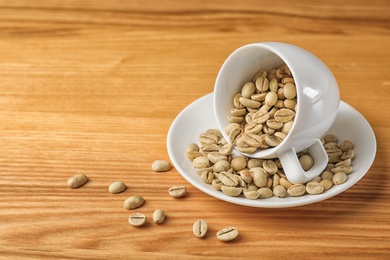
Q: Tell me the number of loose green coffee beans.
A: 9